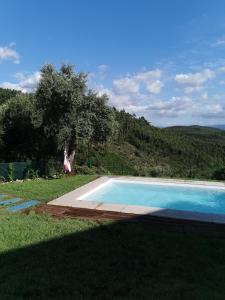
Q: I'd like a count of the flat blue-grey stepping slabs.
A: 3